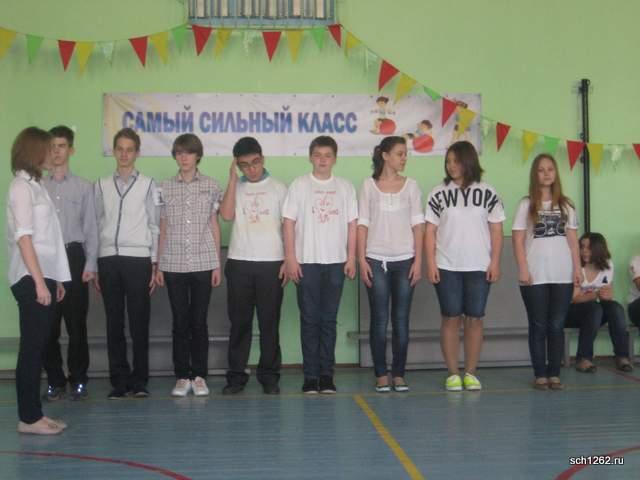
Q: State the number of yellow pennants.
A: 10